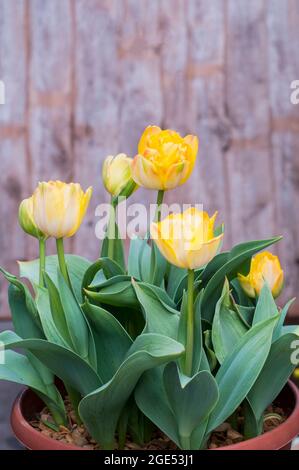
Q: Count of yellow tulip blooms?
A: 6